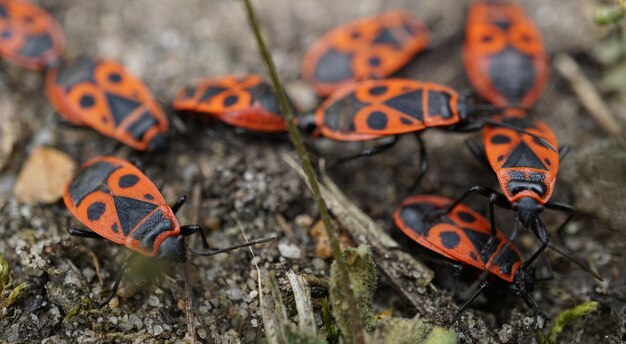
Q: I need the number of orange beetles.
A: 9